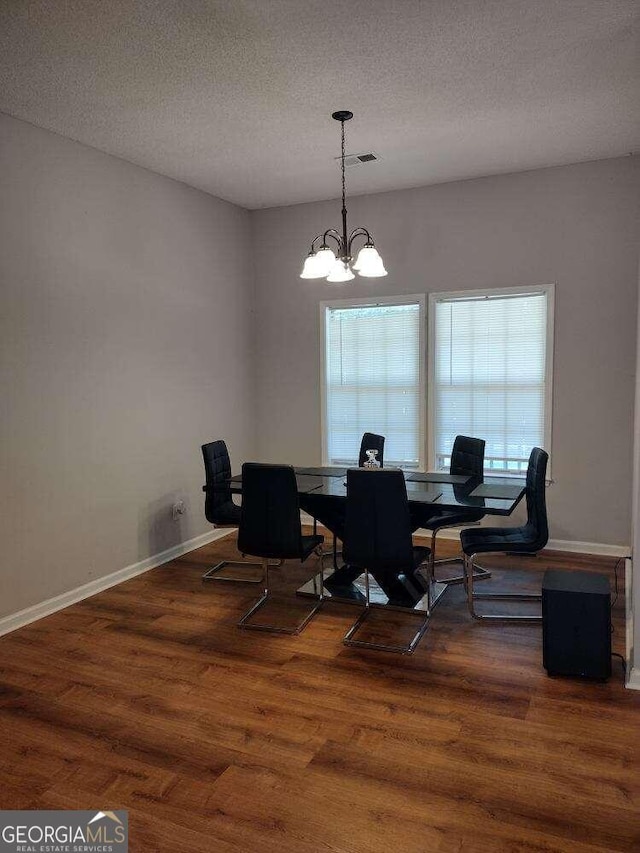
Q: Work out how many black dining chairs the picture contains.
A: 6